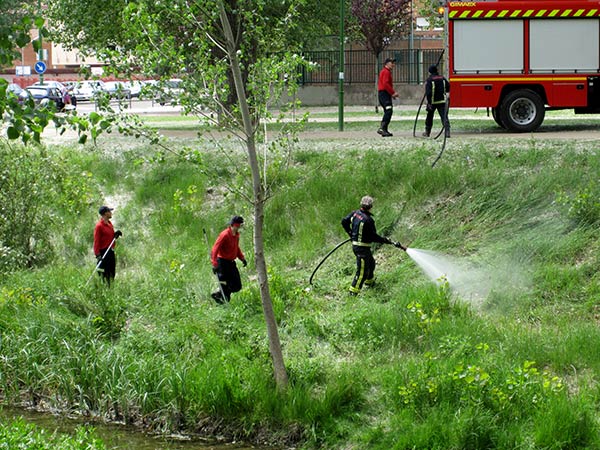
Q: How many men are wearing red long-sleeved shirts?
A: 3